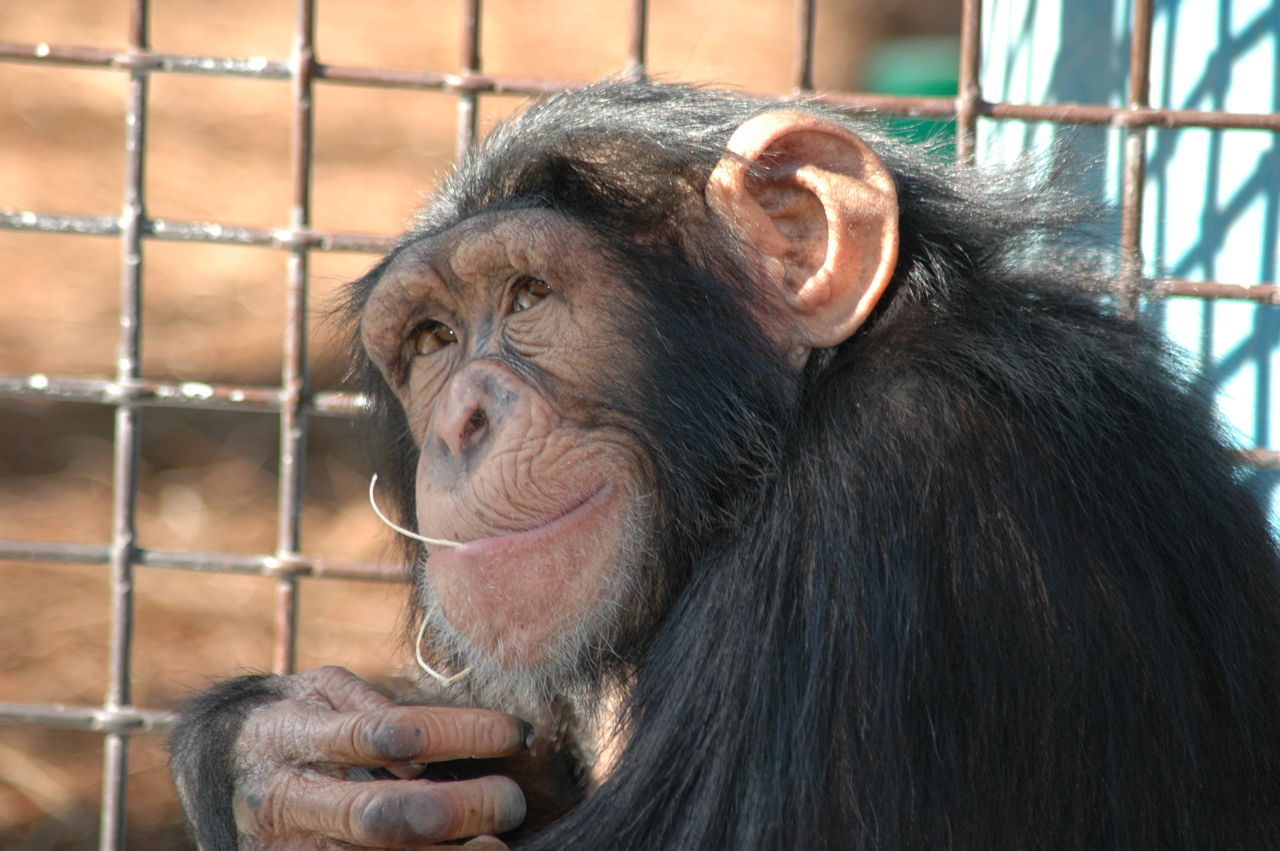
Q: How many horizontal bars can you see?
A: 5